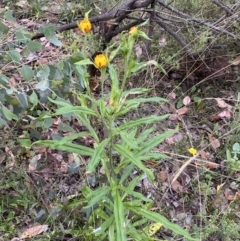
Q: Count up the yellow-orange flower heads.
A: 3